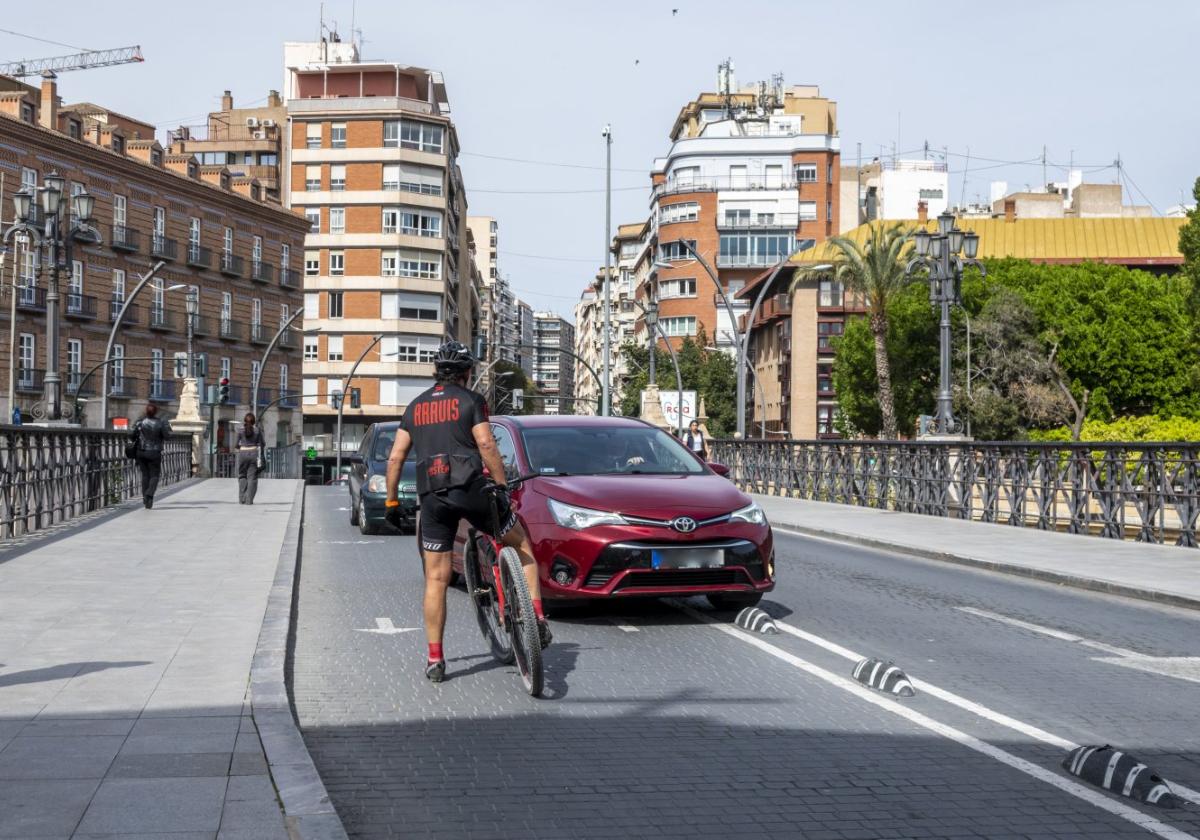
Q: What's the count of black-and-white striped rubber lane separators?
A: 3